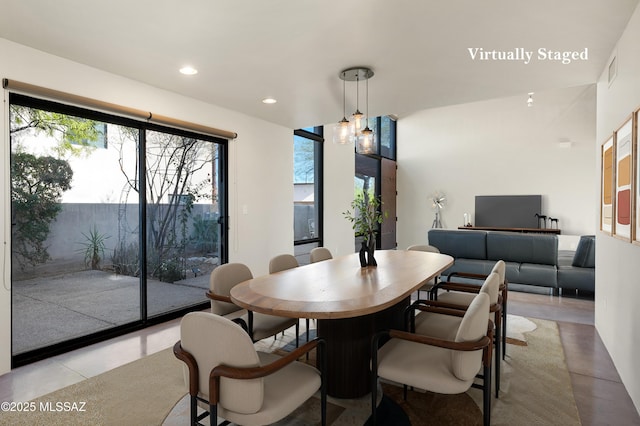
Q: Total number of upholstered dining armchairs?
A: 8